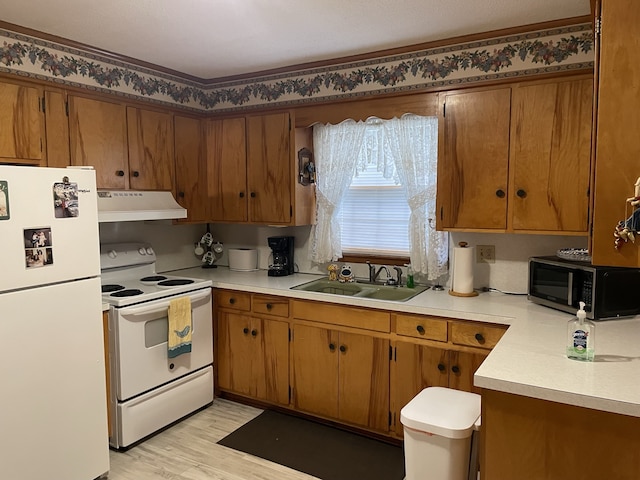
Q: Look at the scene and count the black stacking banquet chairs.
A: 0